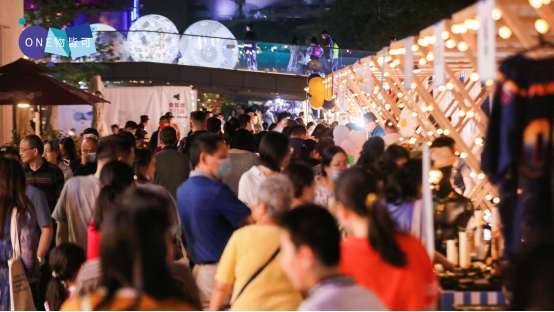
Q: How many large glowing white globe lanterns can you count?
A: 3